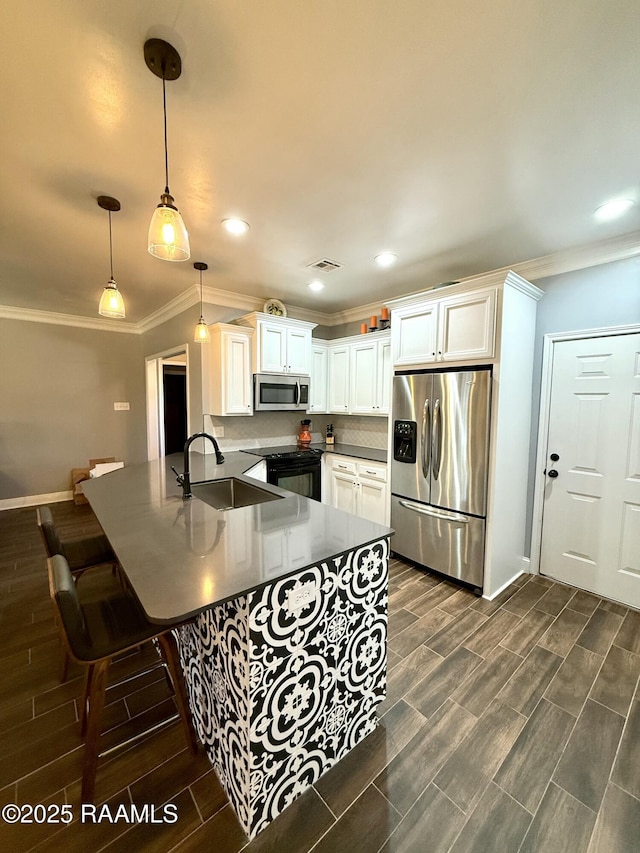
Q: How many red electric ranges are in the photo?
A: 0